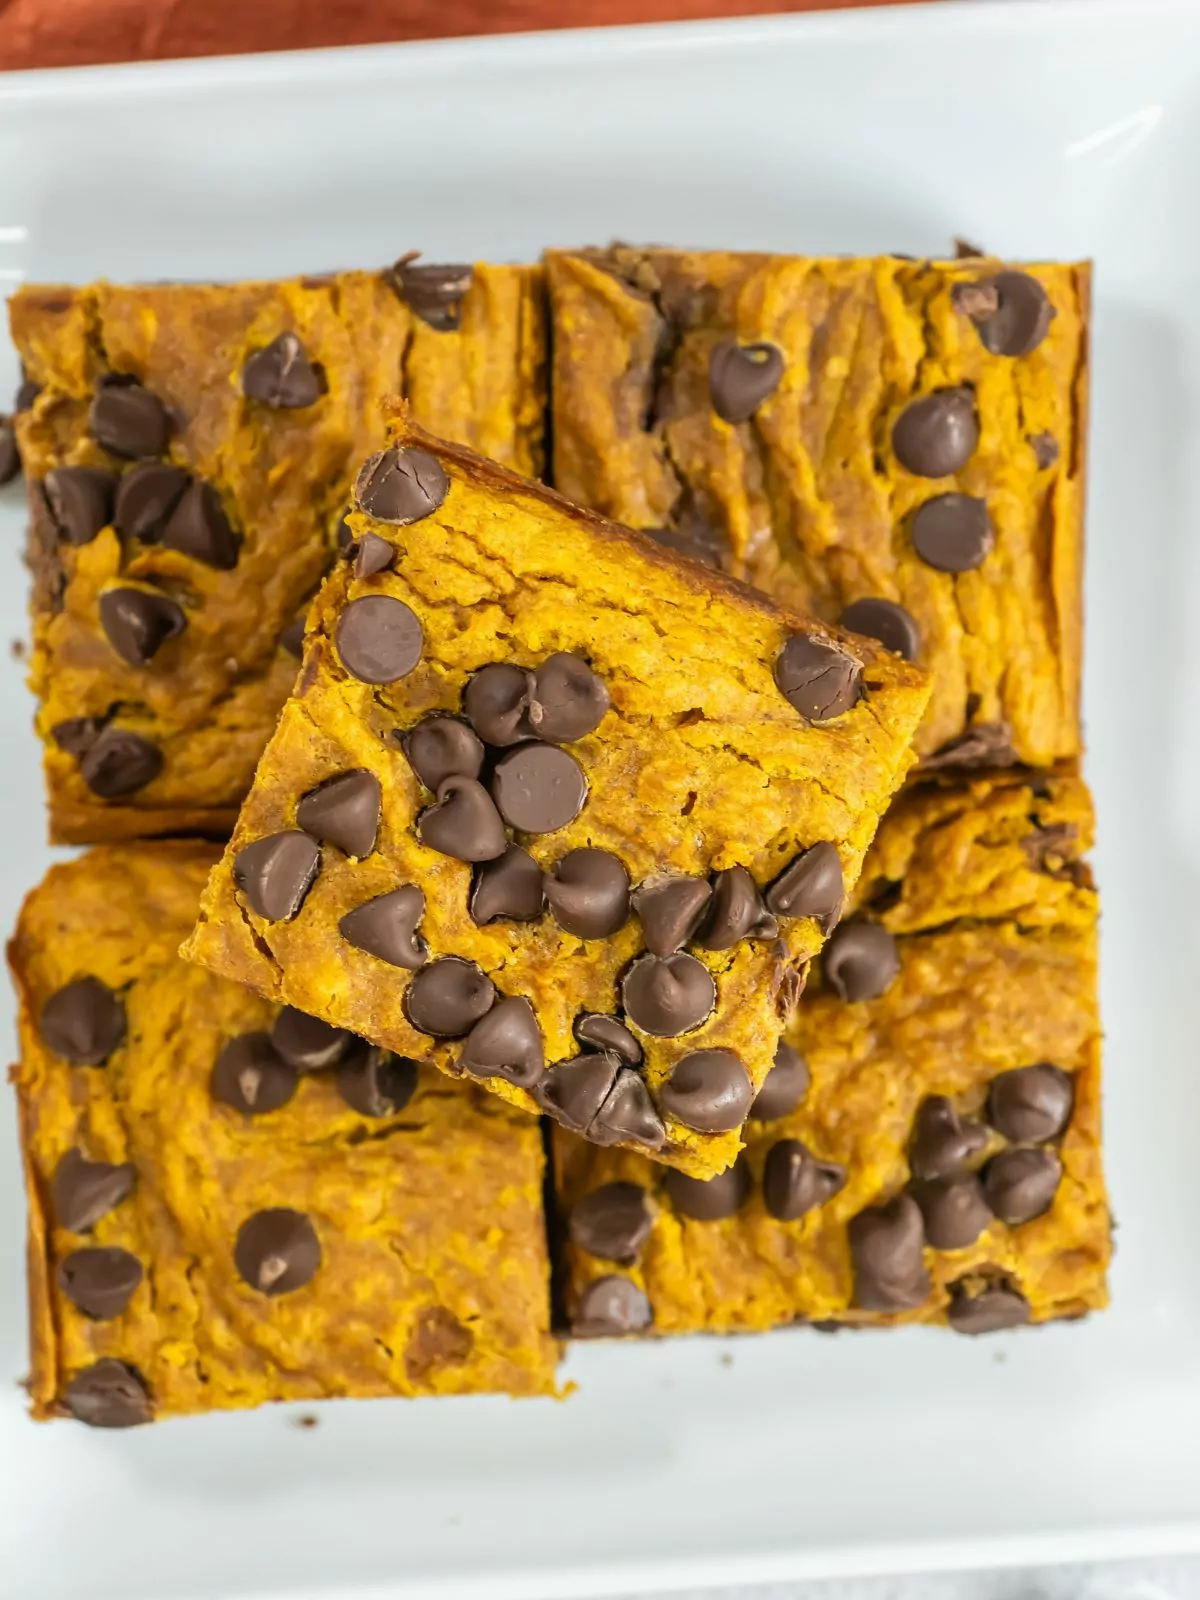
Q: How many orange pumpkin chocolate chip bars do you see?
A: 5